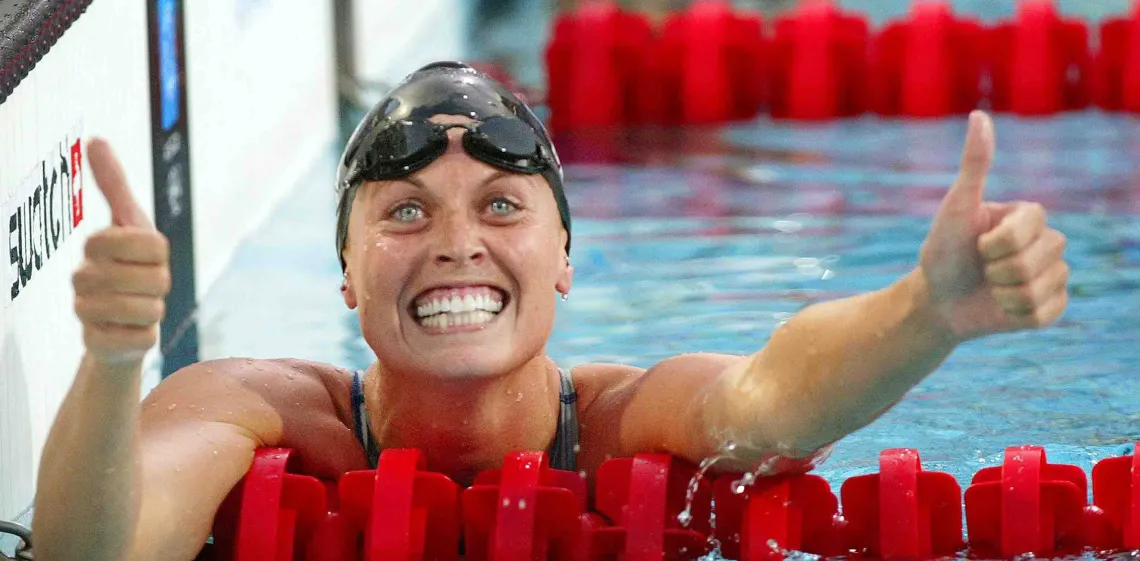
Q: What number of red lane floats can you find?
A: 14